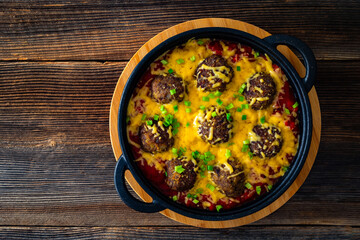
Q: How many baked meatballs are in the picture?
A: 8